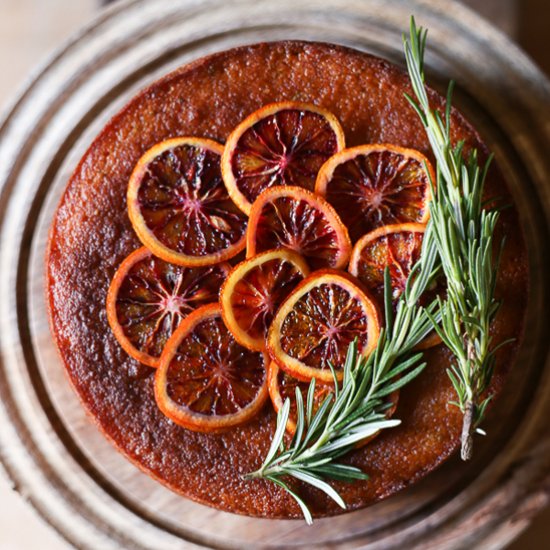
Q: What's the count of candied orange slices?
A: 10